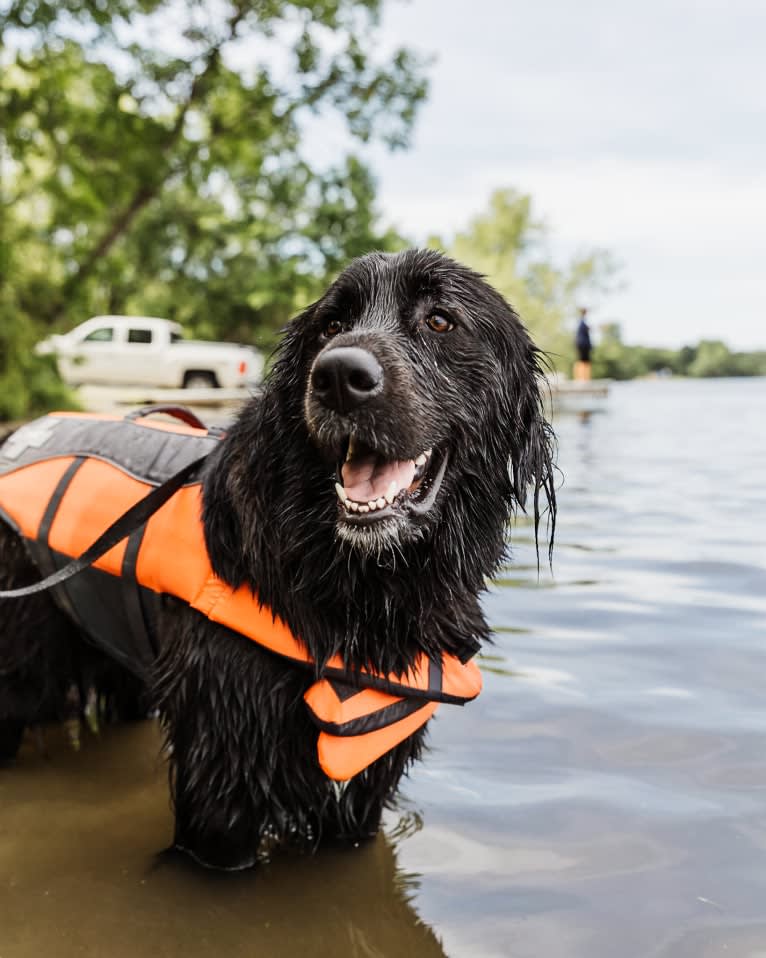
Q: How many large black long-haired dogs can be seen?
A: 1